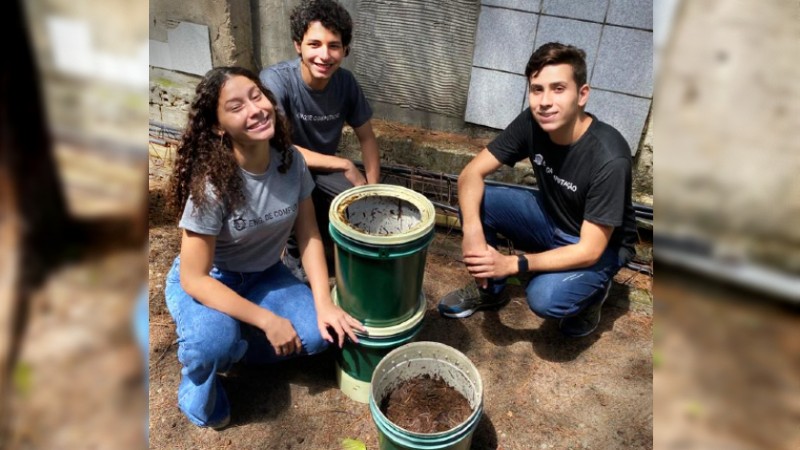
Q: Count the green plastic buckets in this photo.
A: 3